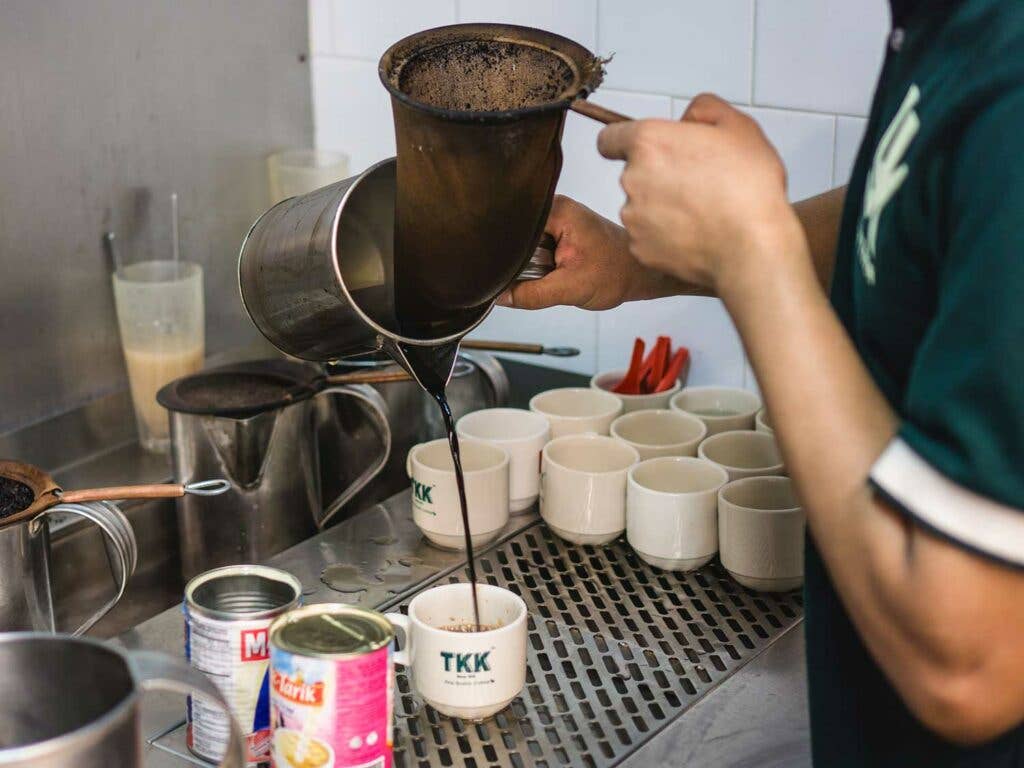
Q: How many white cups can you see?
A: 12